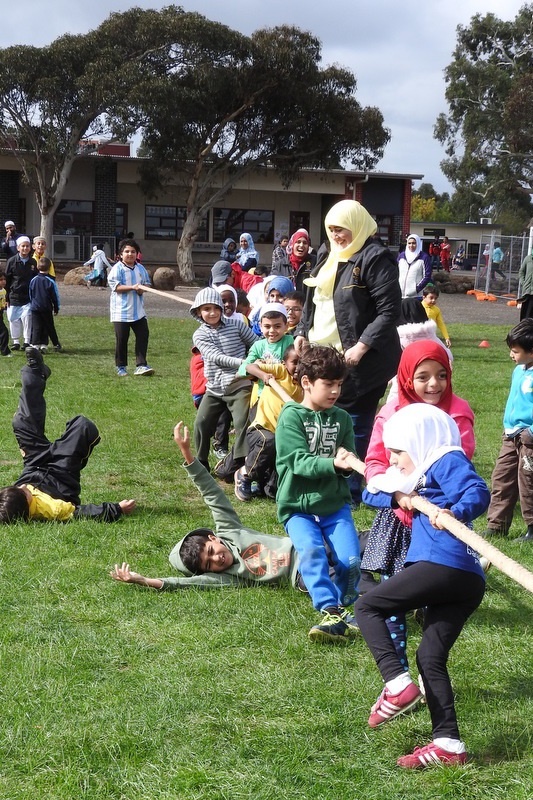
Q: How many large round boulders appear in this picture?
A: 2